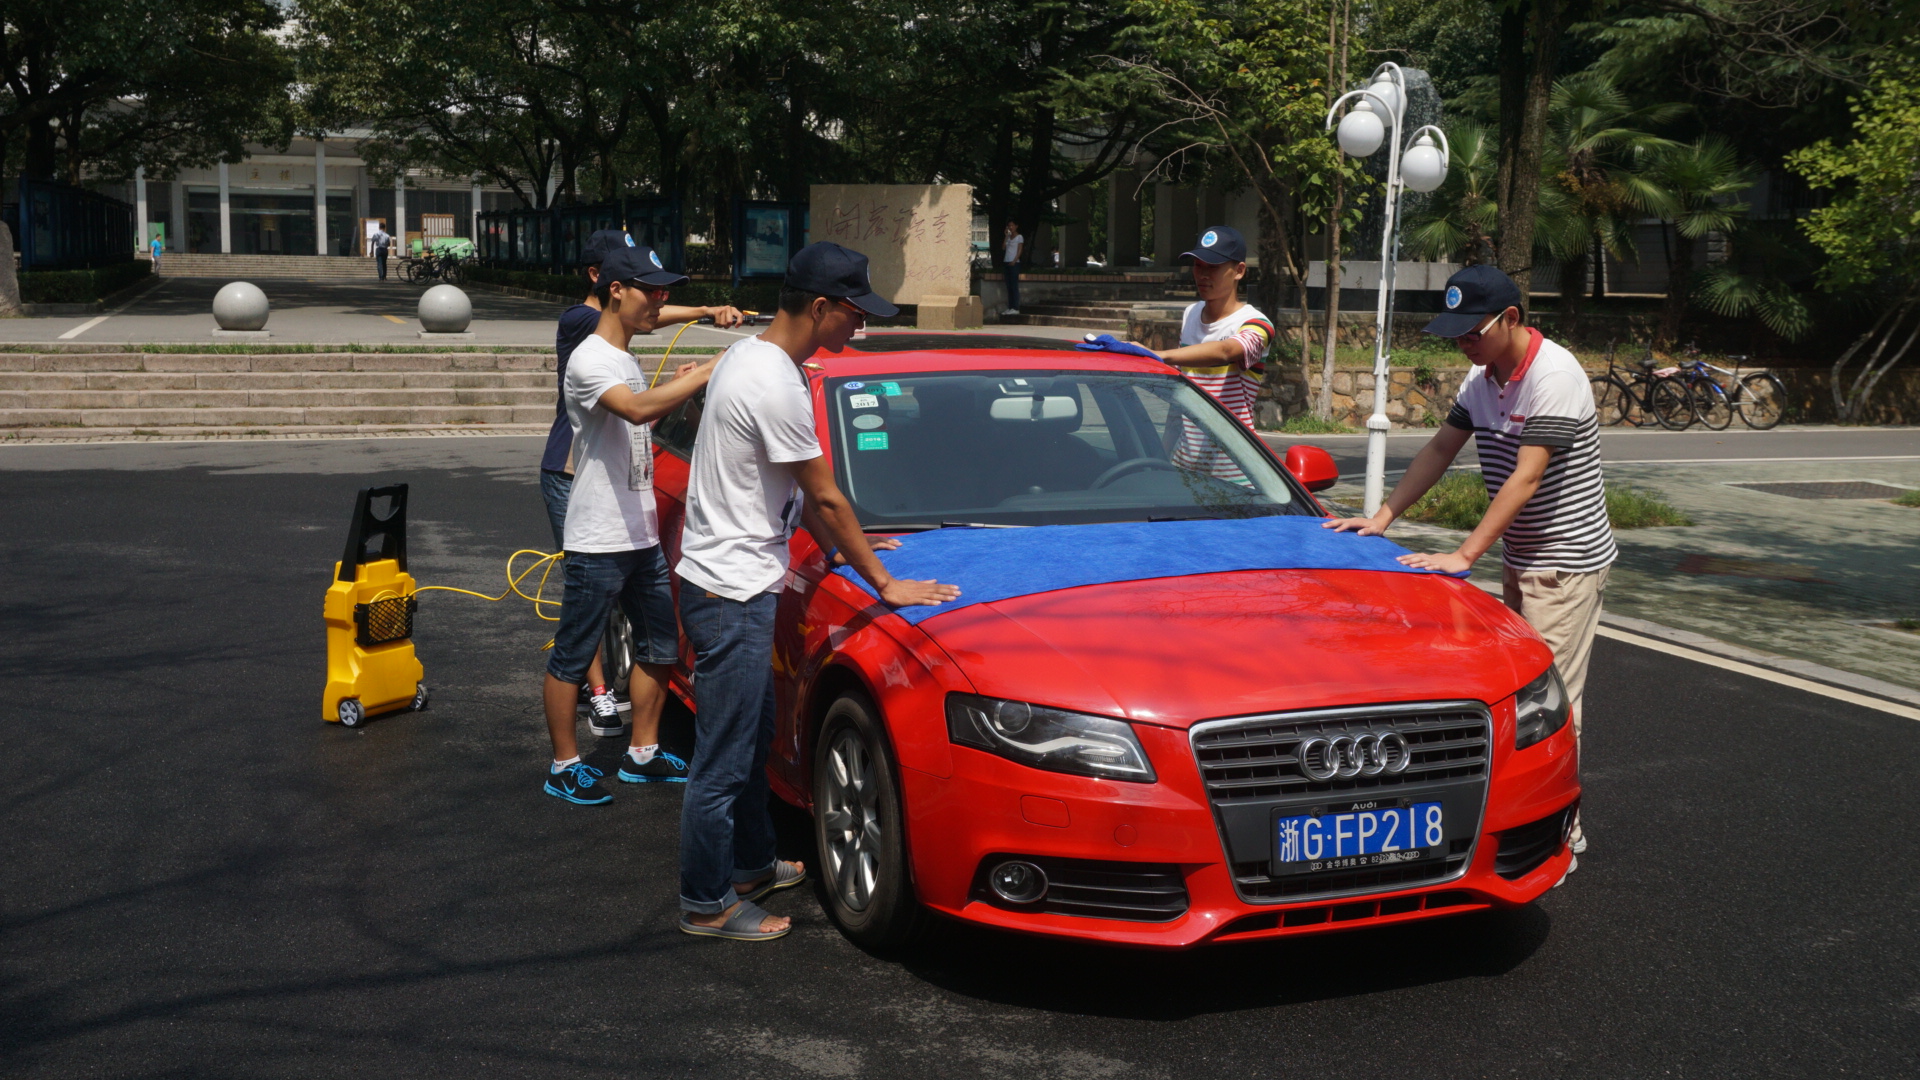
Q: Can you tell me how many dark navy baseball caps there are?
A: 5